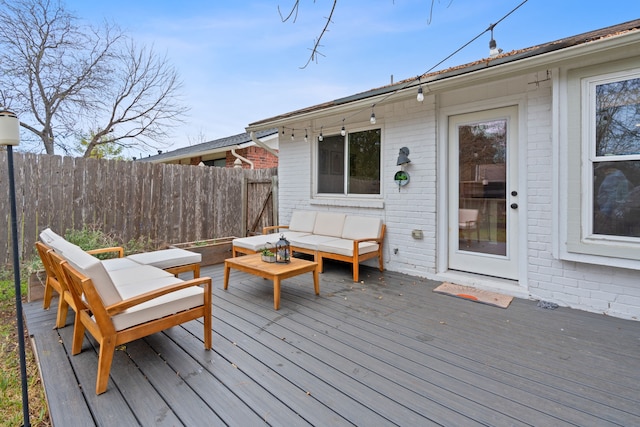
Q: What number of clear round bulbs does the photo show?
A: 8